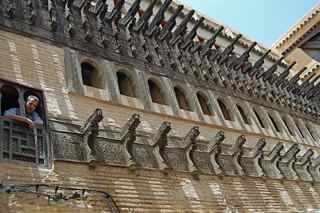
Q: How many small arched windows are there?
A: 12